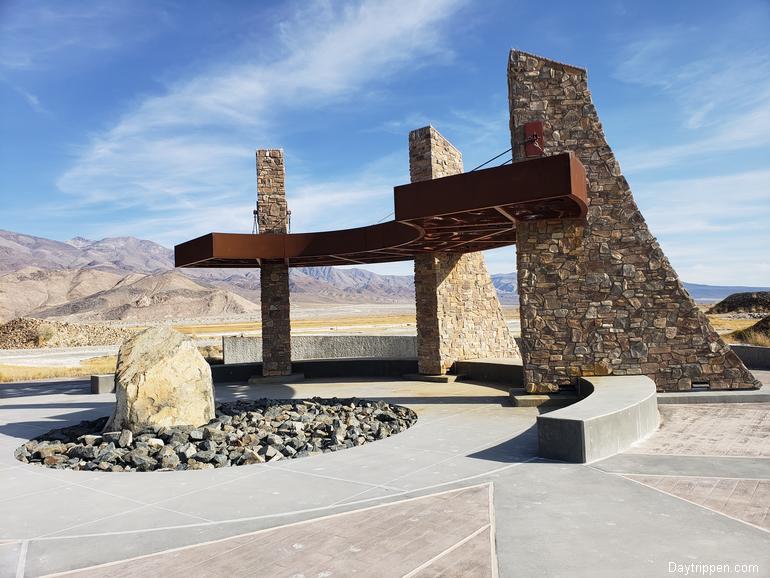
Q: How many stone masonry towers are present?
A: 3